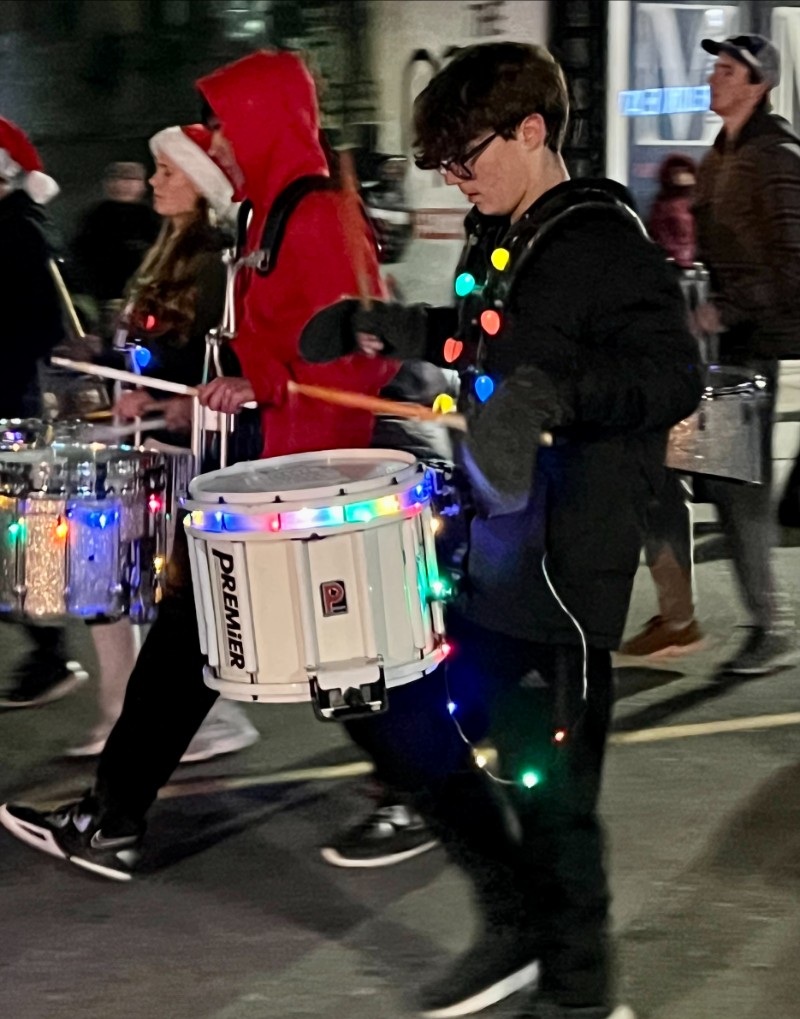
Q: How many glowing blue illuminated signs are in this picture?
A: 1